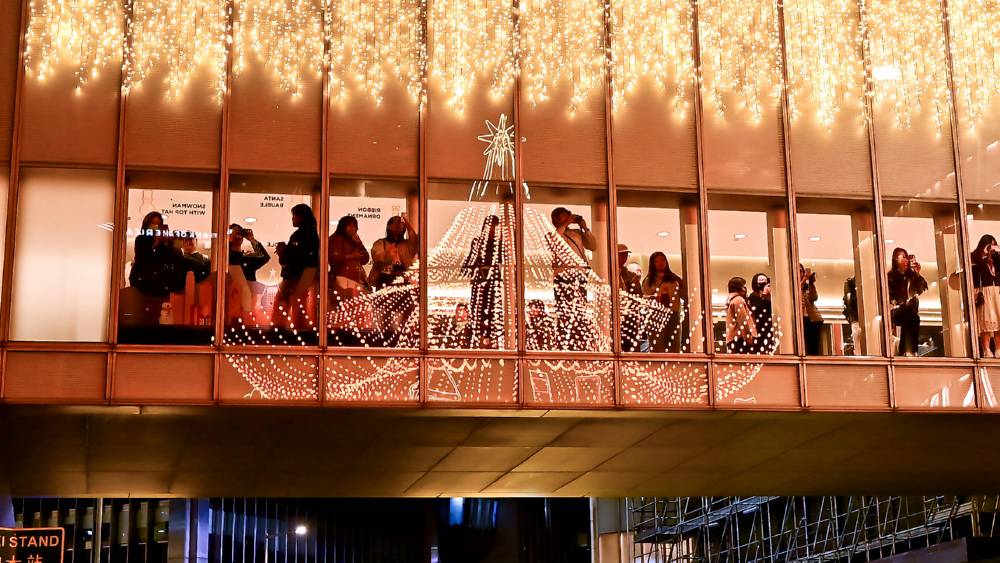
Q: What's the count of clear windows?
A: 10